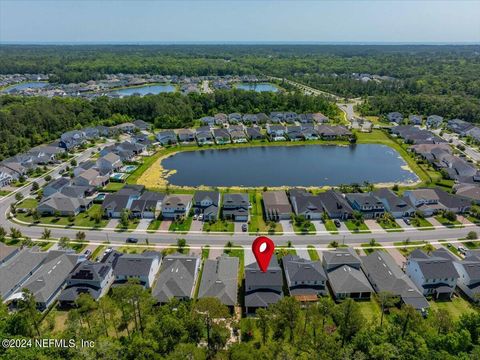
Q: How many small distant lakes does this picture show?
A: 3